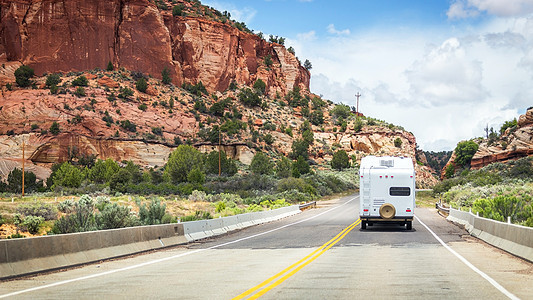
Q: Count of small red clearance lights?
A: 5